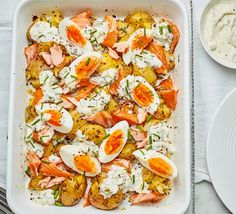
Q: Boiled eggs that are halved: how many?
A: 8